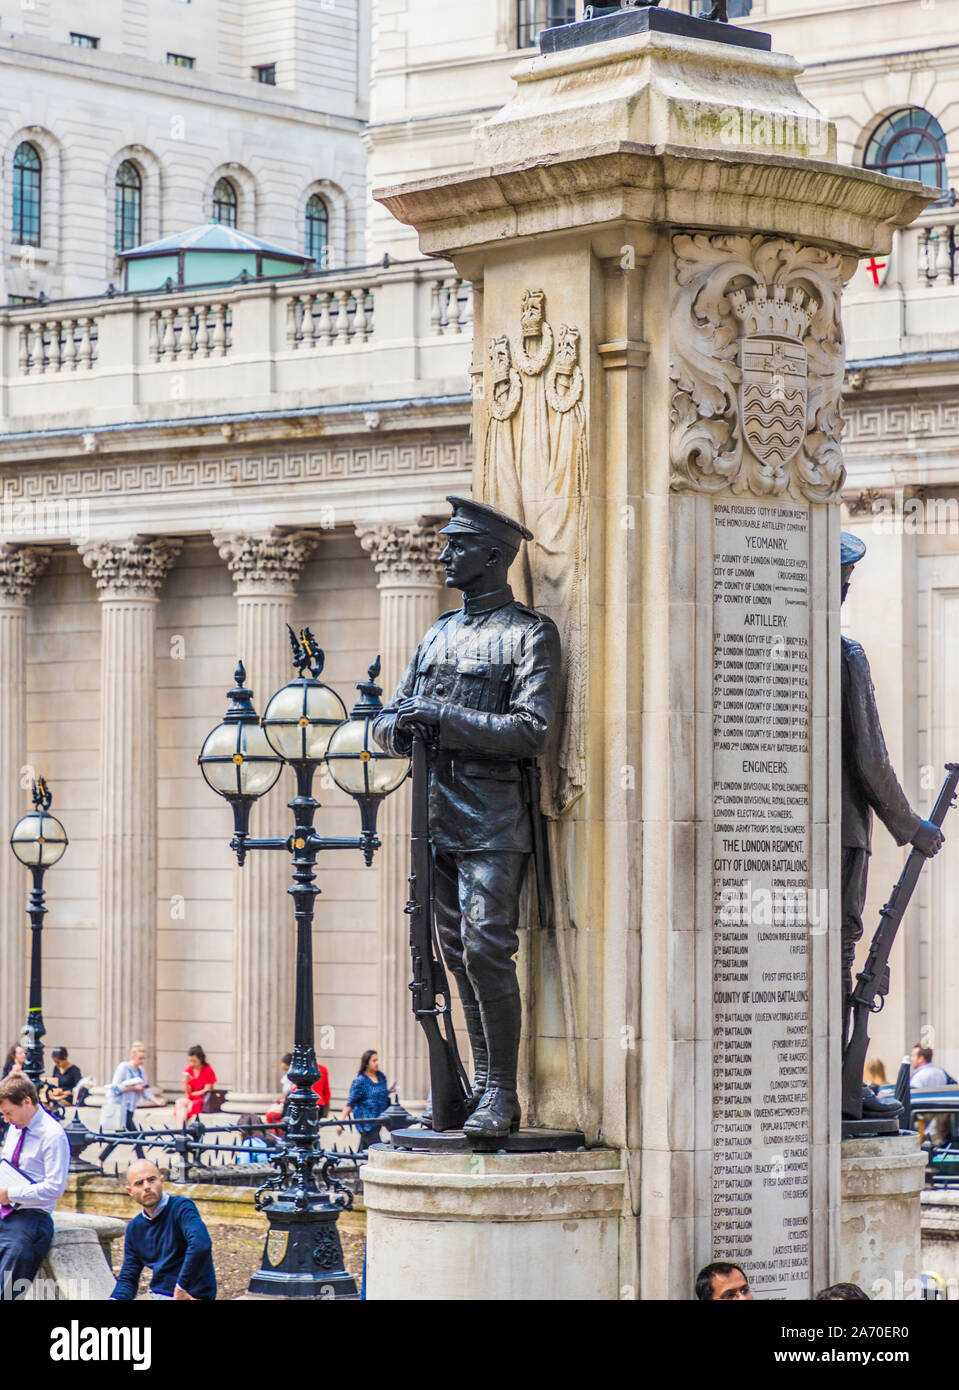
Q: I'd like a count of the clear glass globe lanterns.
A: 4